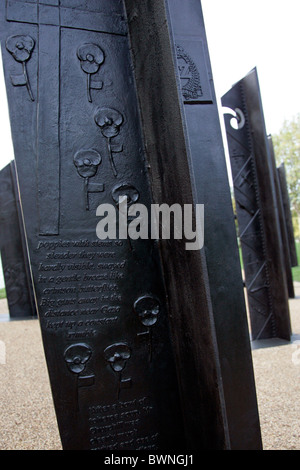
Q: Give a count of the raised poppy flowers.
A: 8